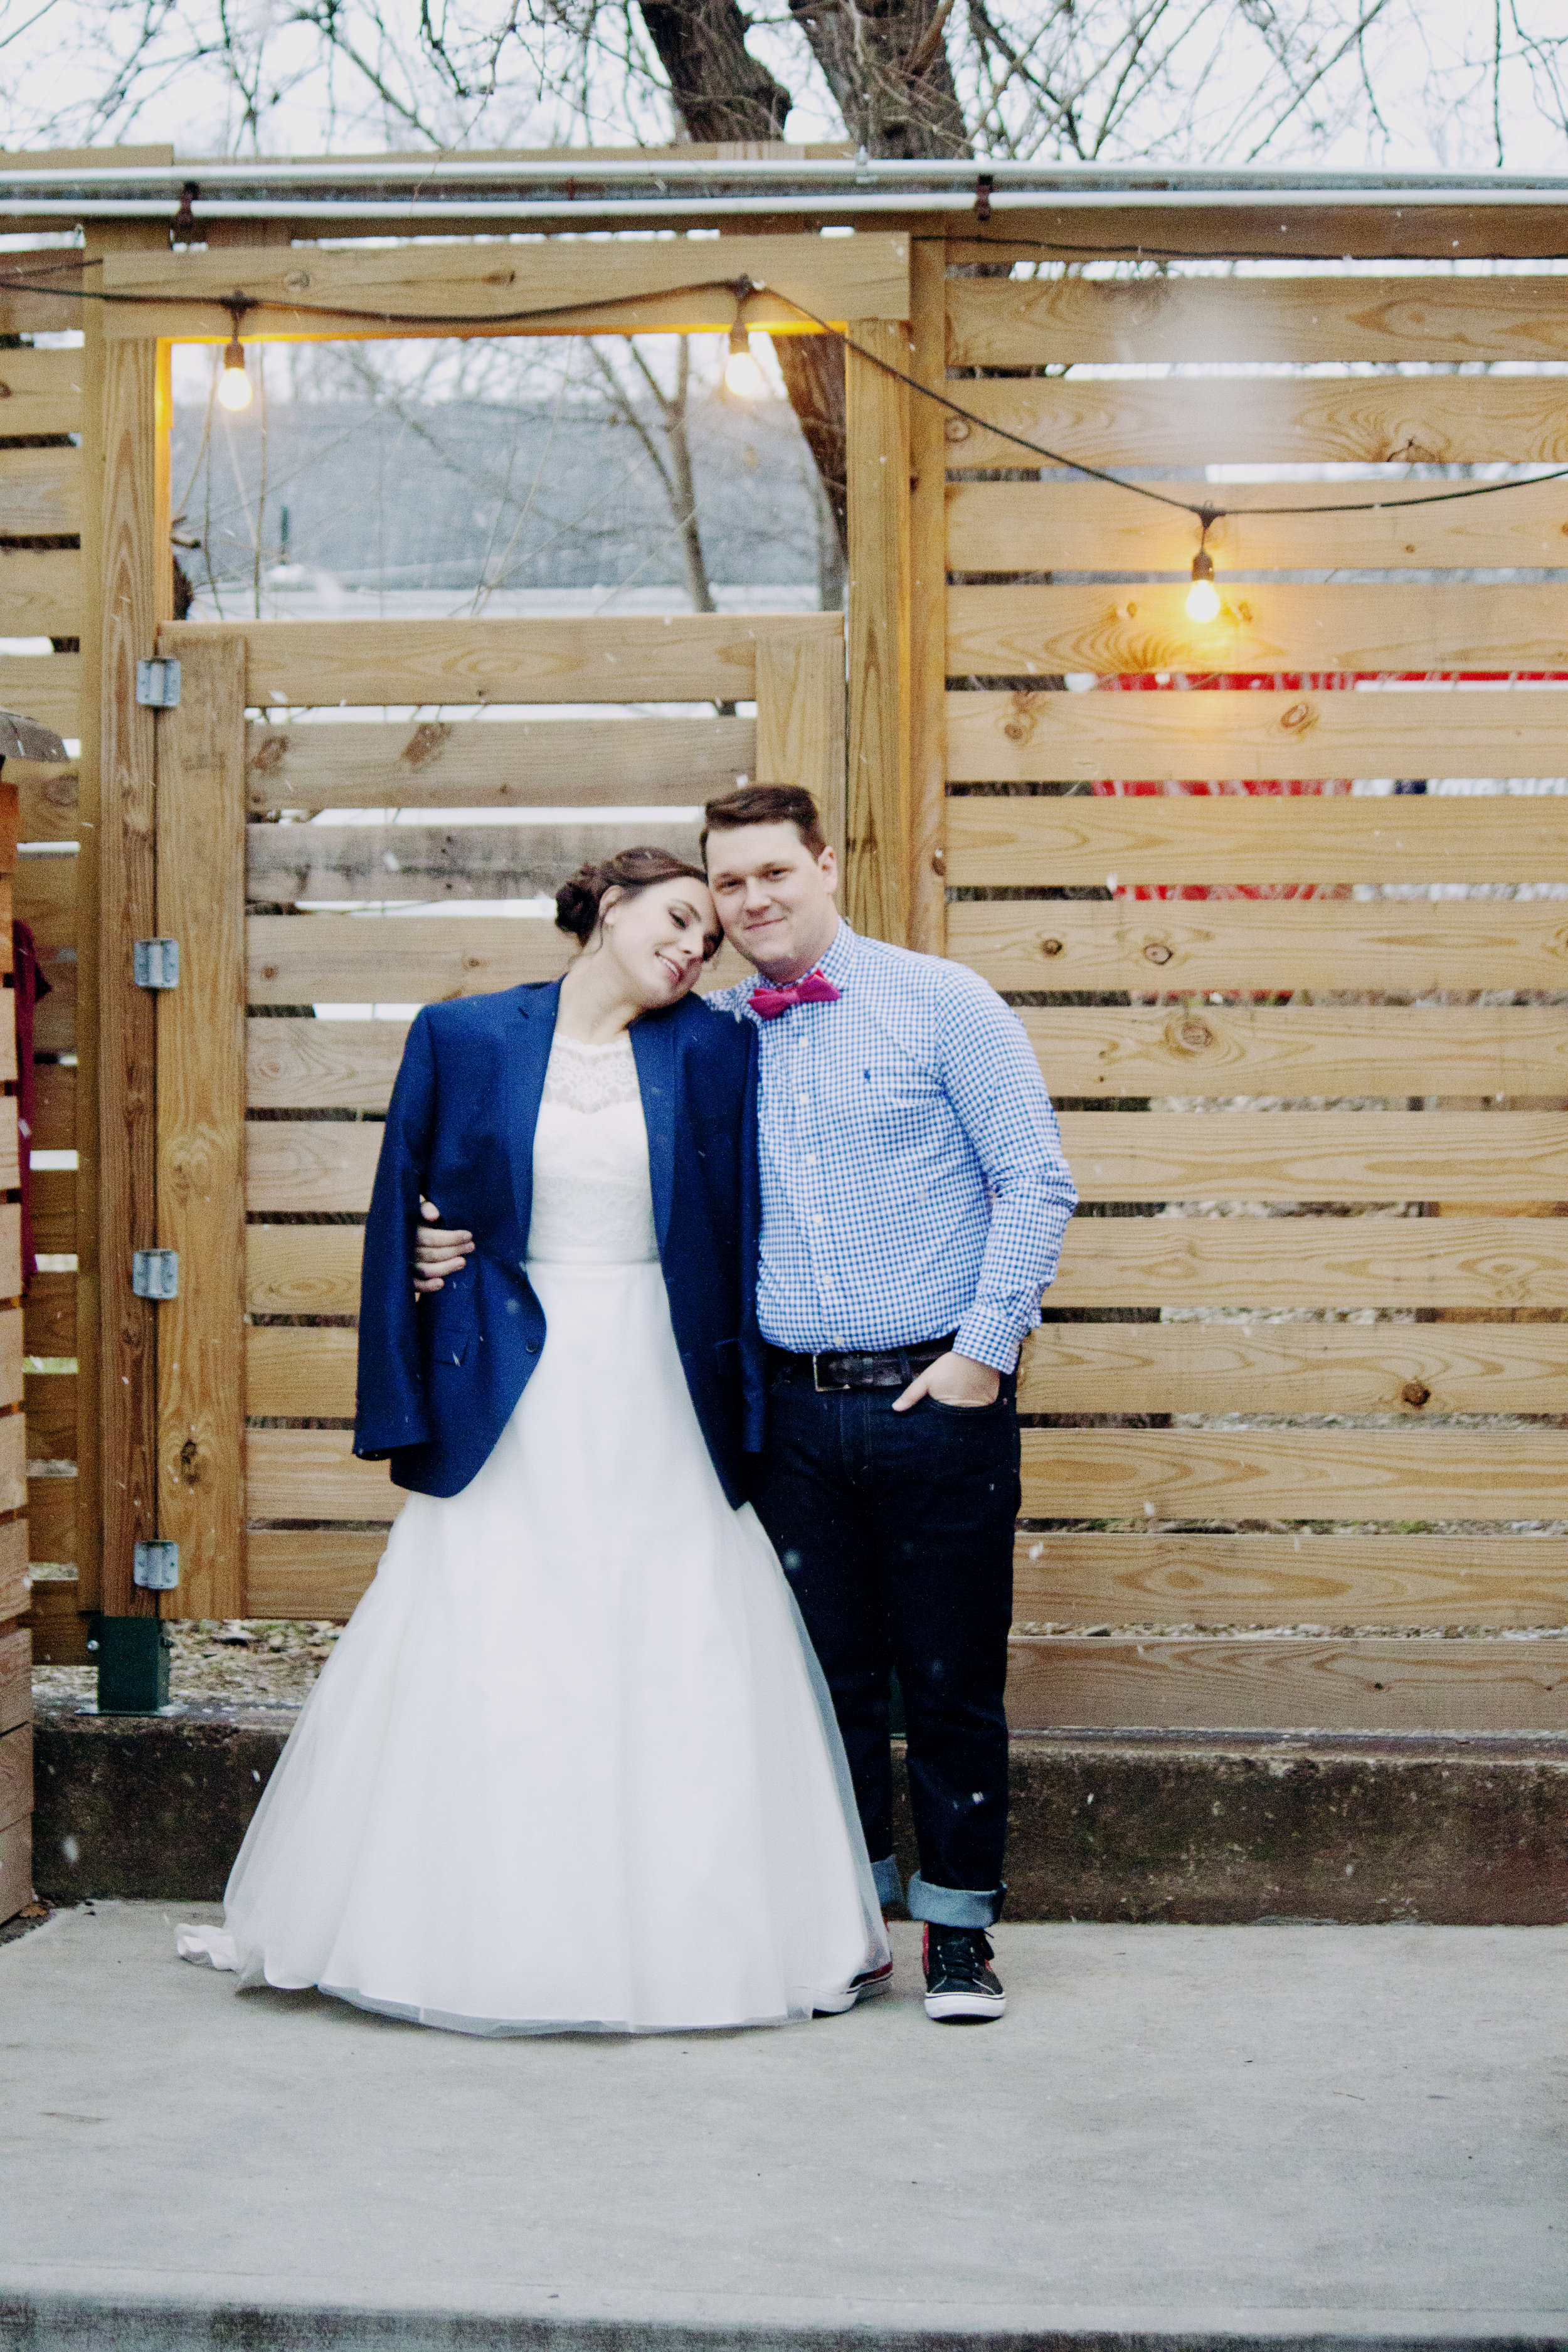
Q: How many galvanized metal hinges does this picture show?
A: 4